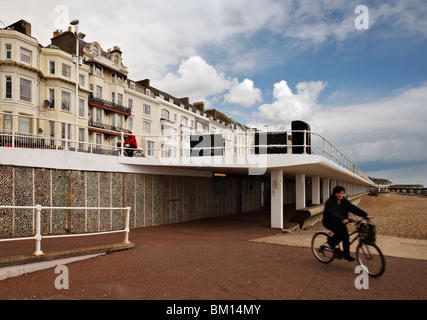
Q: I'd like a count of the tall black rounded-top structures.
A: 1